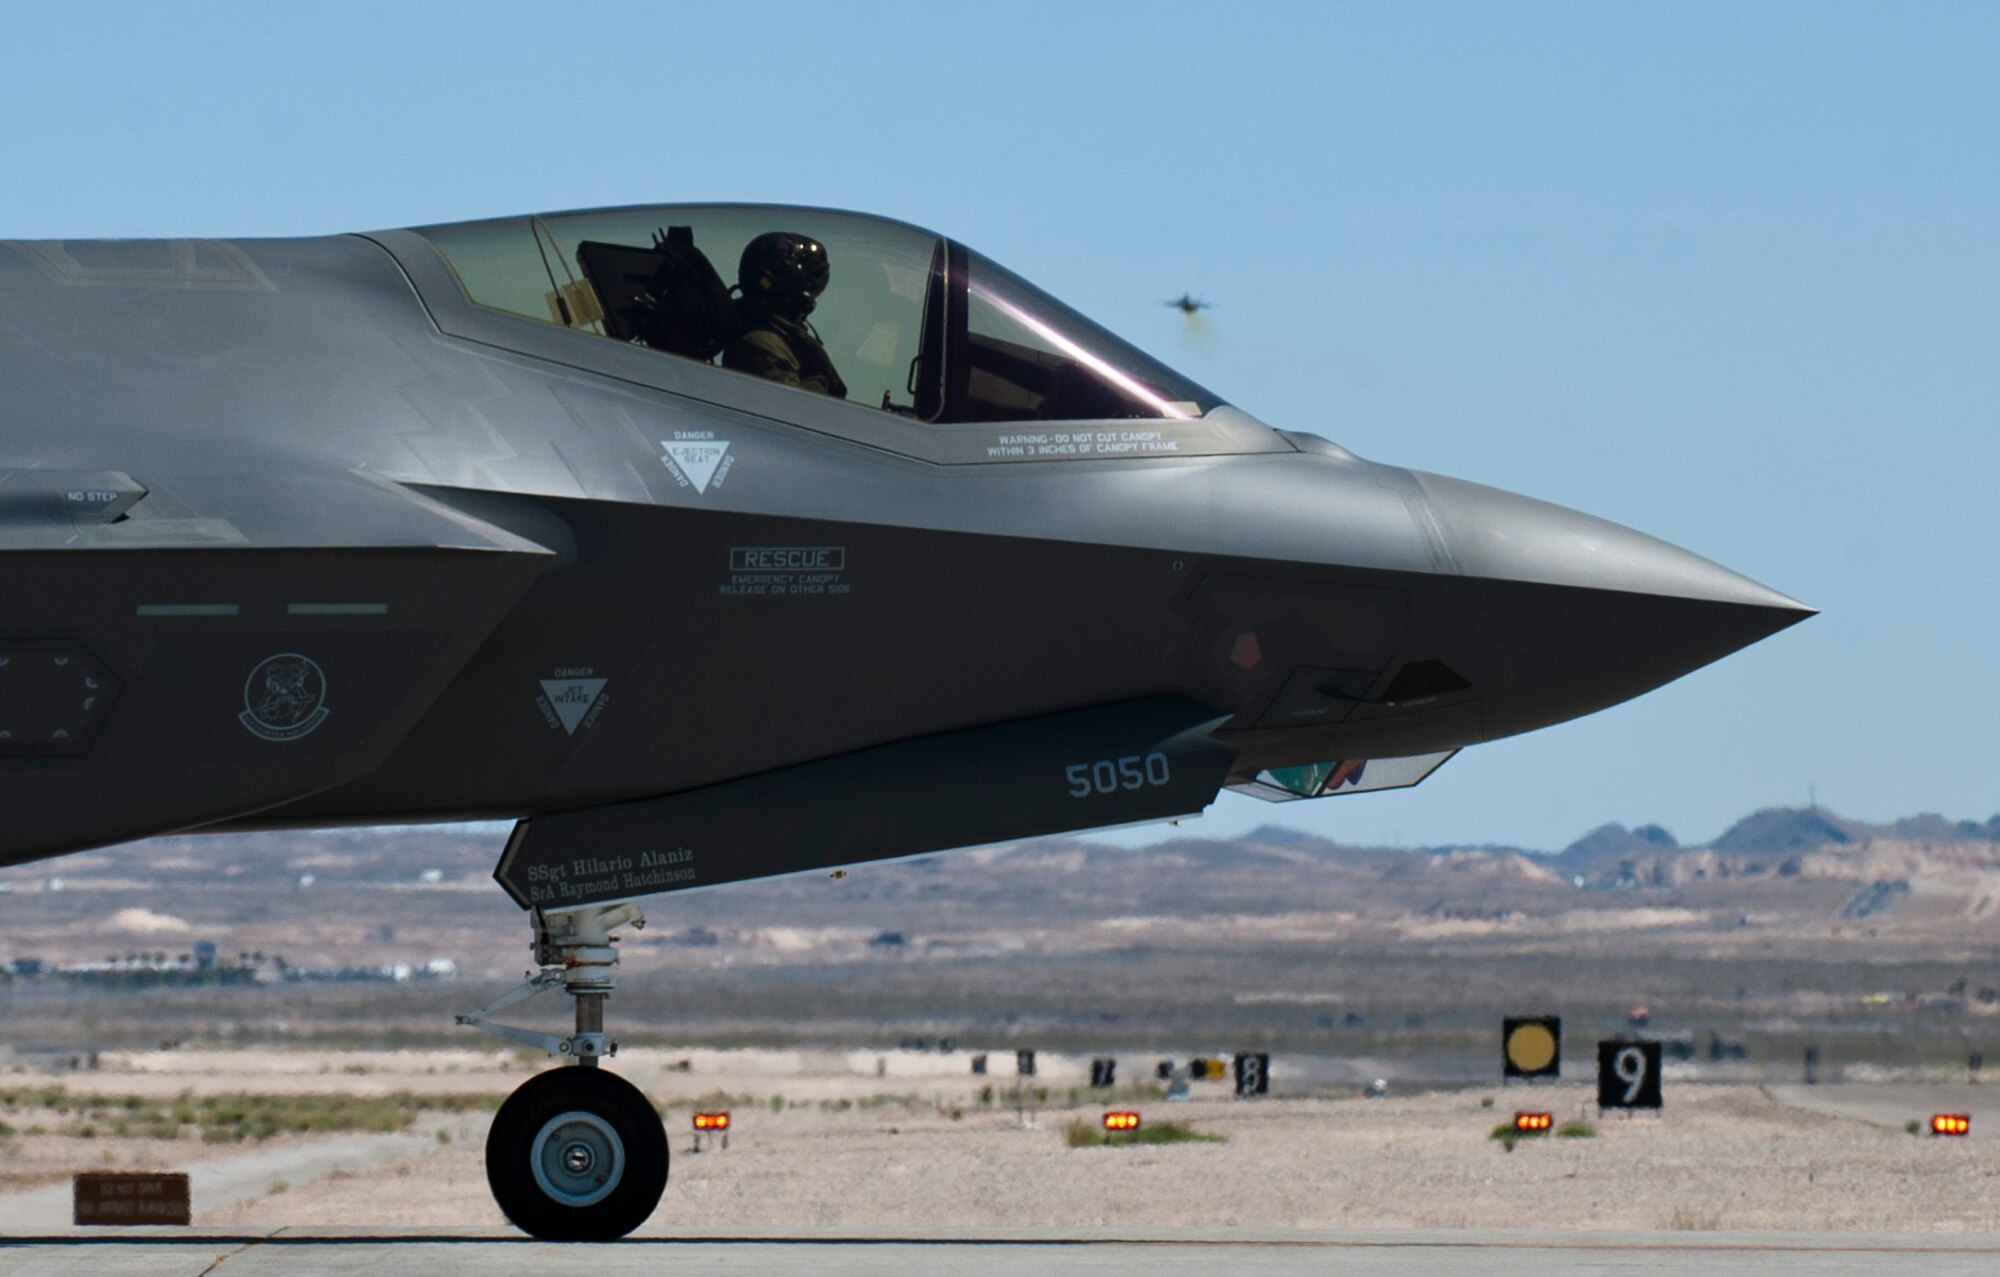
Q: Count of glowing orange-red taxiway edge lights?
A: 4